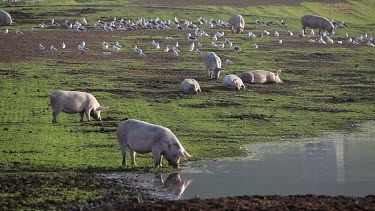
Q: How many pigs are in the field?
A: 9